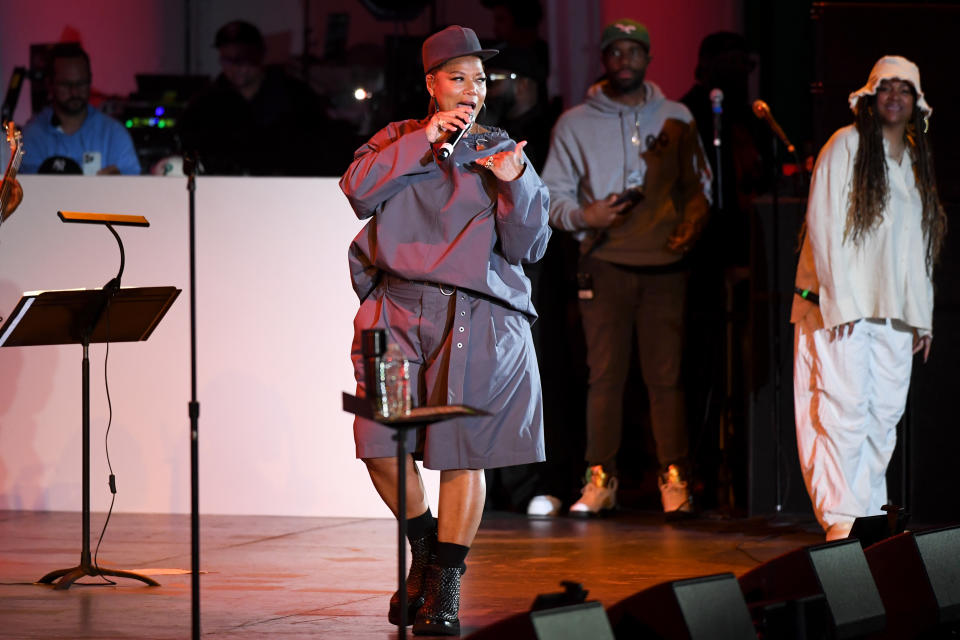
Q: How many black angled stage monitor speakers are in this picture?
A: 4